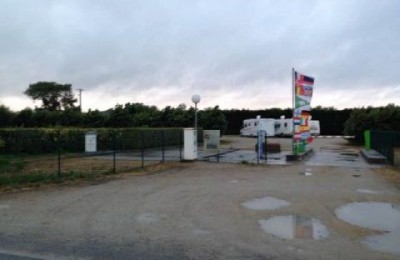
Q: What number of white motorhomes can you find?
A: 3